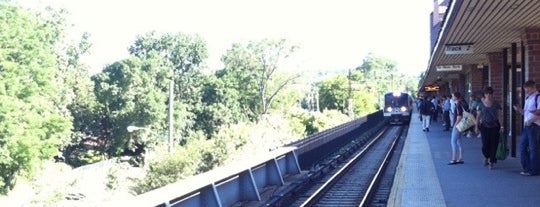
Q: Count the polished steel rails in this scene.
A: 2